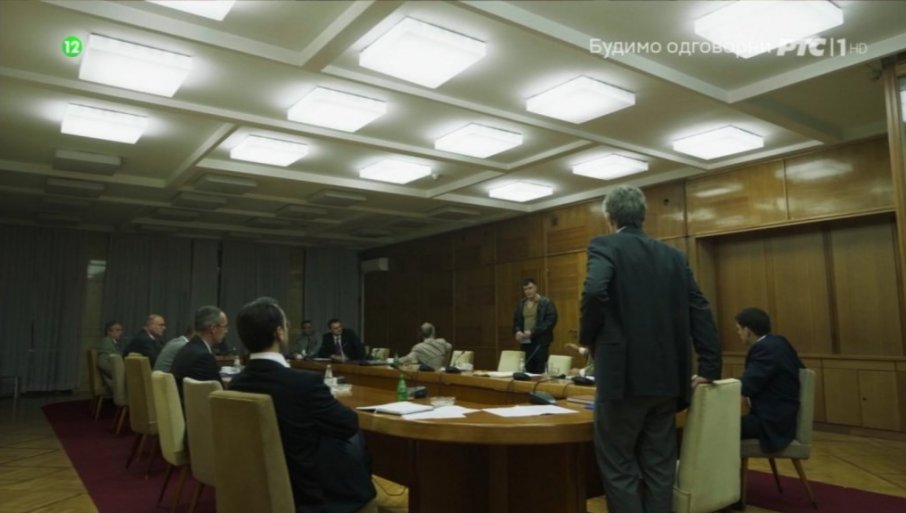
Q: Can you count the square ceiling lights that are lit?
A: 13